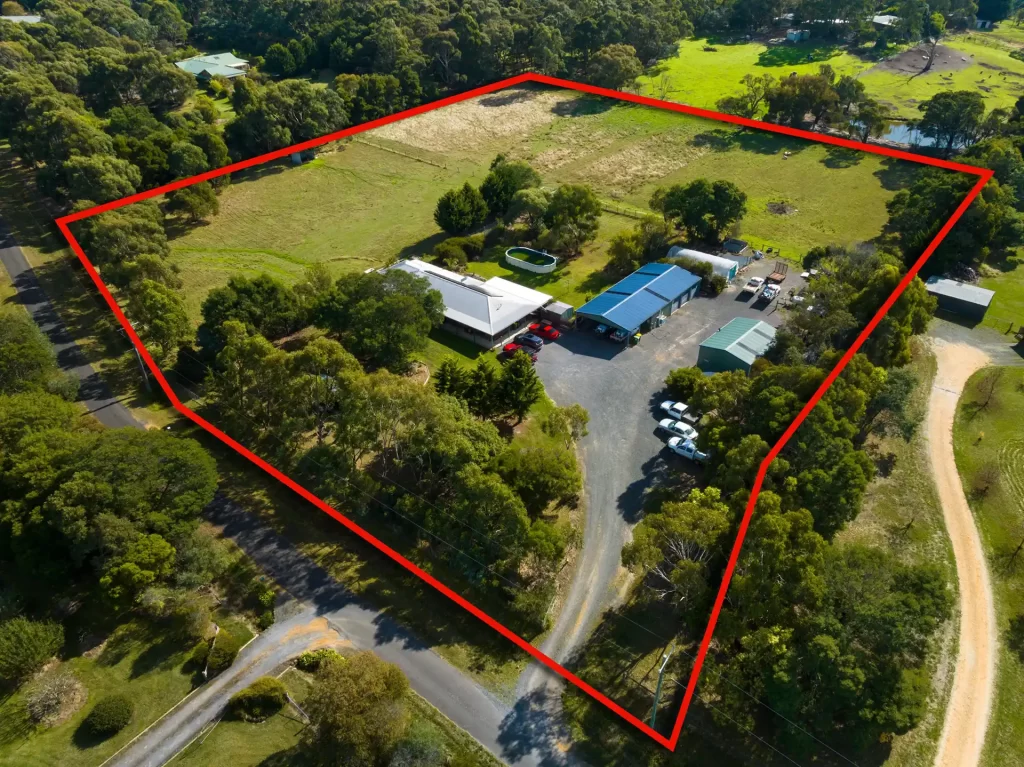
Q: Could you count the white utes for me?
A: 4